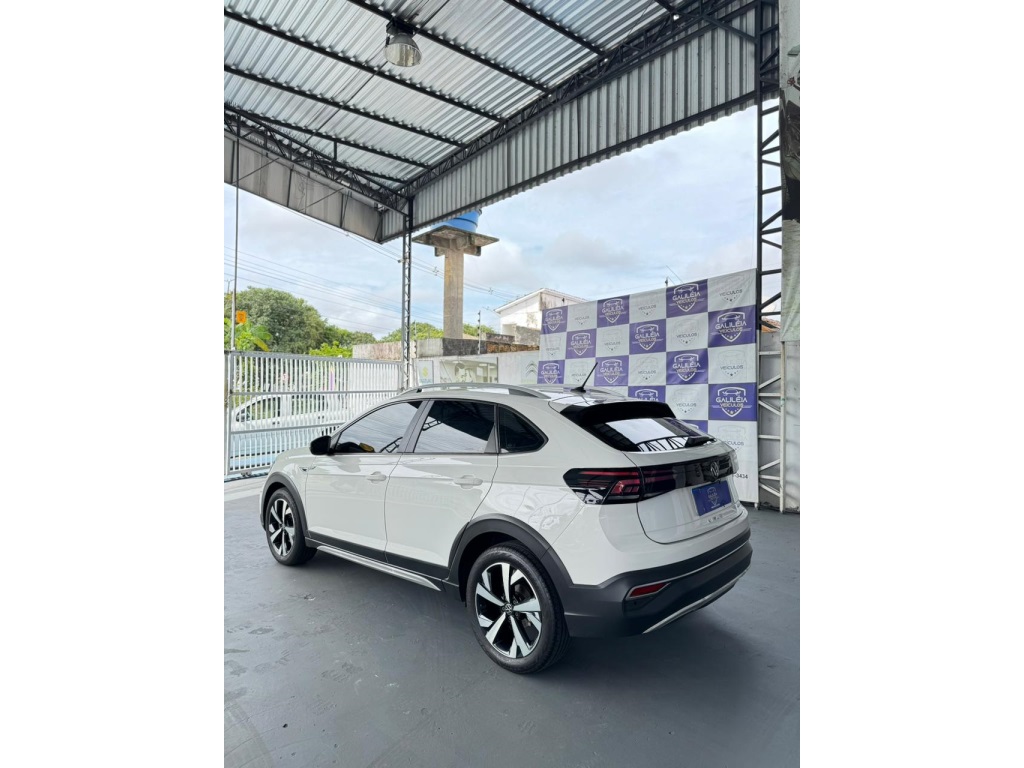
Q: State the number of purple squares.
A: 12